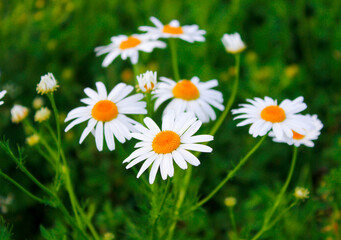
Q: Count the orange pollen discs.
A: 7